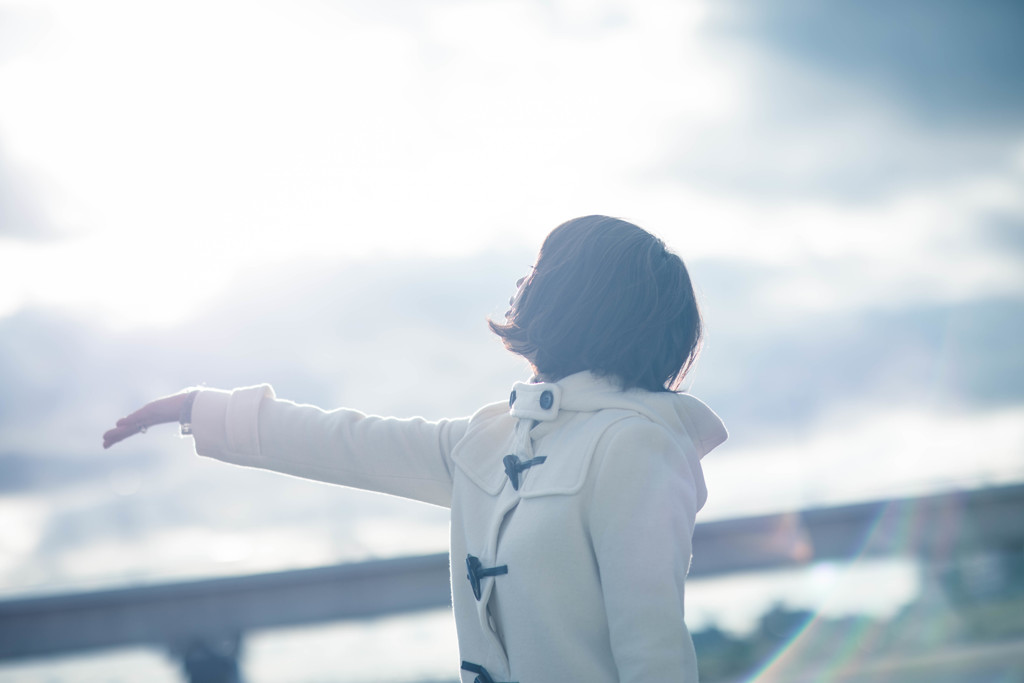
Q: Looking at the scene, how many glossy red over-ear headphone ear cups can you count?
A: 0